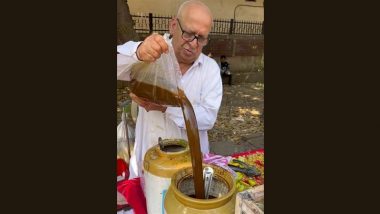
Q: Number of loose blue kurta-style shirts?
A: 0